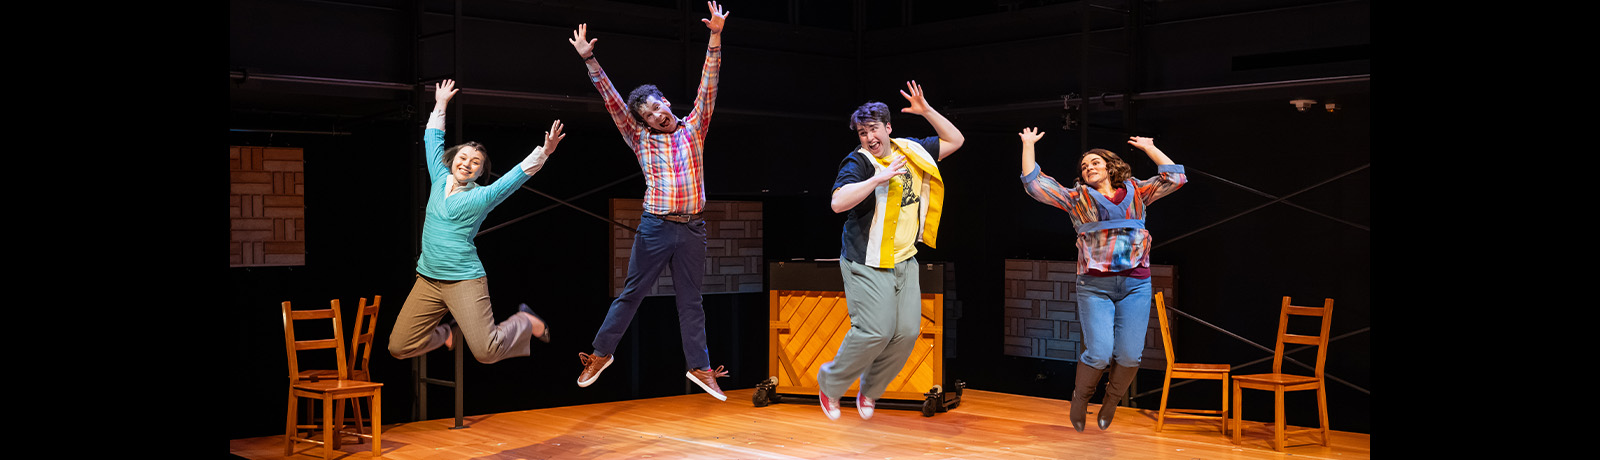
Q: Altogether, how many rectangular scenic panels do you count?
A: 3